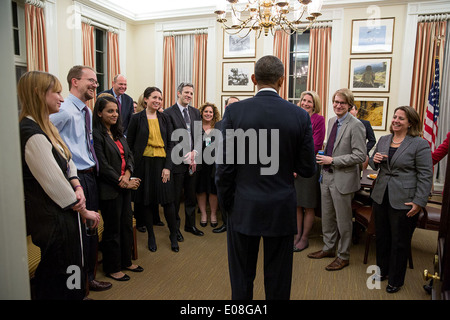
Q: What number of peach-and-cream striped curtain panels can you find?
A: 8